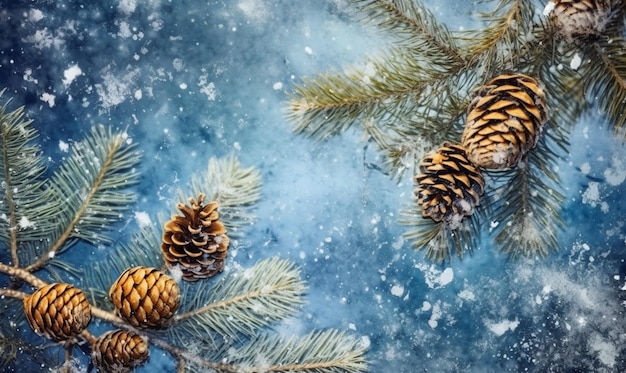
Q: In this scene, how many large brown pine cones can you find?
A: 7